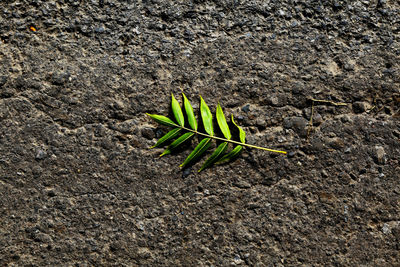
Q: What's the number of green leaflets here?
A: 11